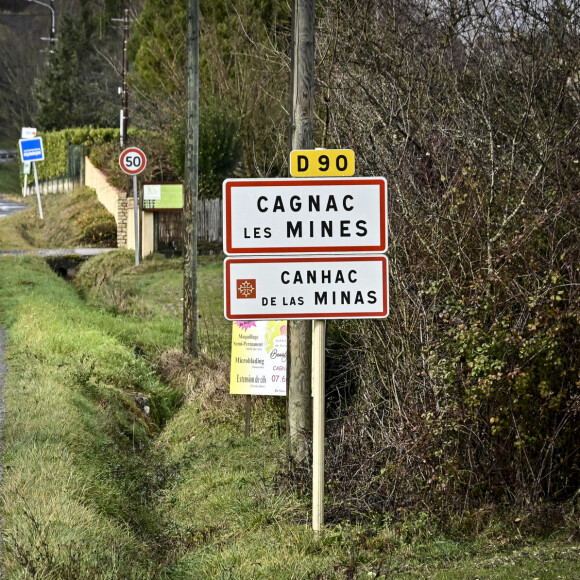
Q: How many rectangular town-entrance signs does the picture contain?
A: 2